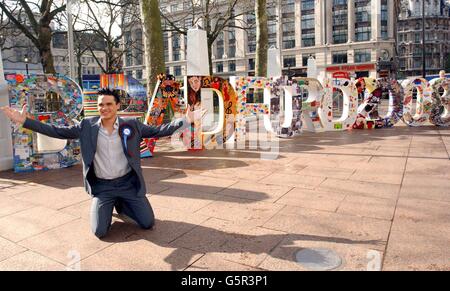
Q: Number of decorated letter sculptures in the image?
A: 12